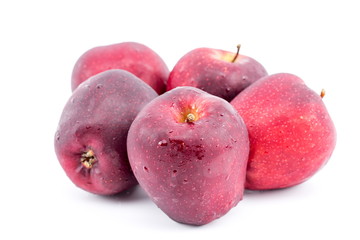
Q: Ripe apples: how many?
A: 5